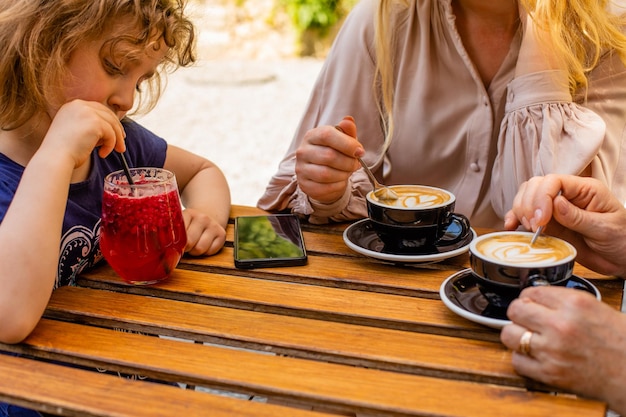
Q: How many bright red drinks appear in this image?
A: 1